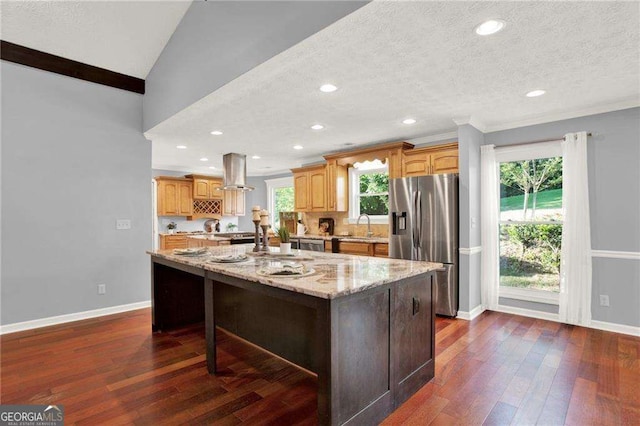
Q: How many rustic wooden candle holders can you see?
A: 2